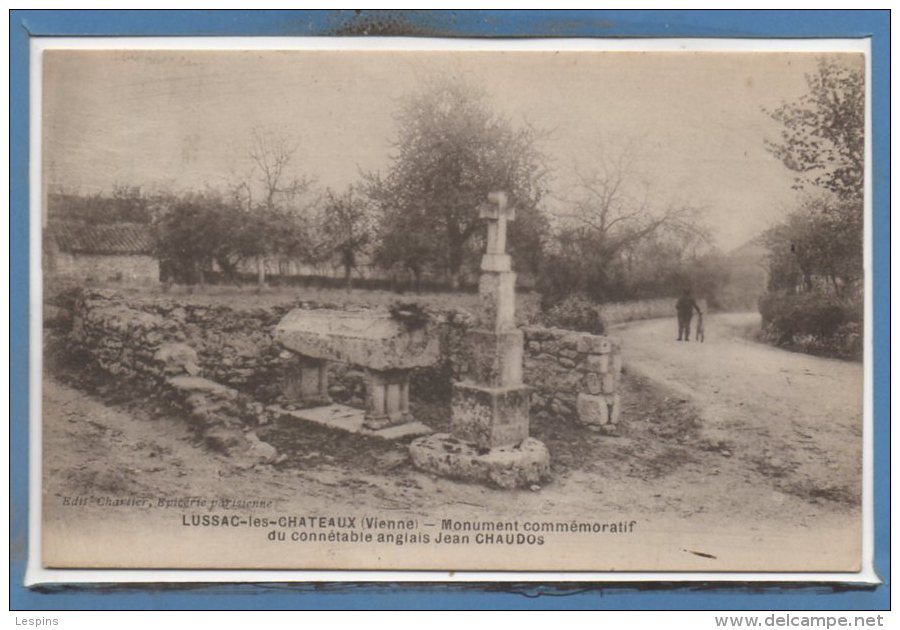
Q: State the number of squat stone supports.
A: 2